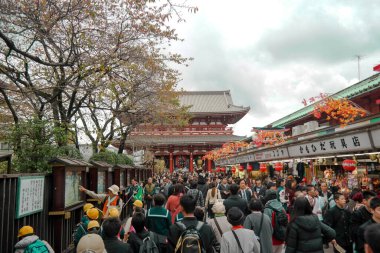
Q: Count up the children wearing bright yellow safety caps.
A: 6